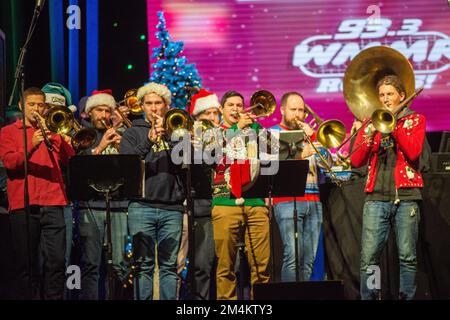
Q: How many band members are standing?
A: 8